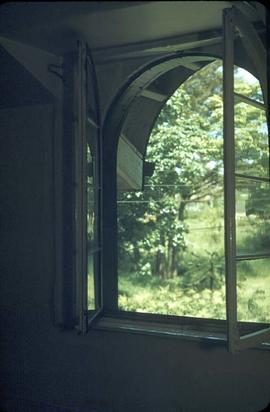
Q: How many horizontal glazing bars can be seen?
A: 6